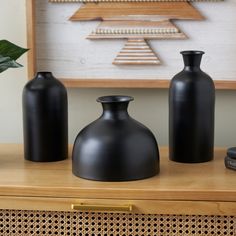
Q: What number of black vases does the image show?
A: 3